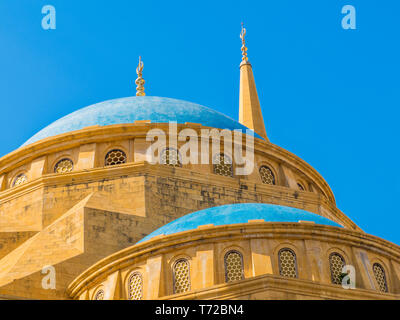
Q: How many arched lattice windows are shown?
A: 14